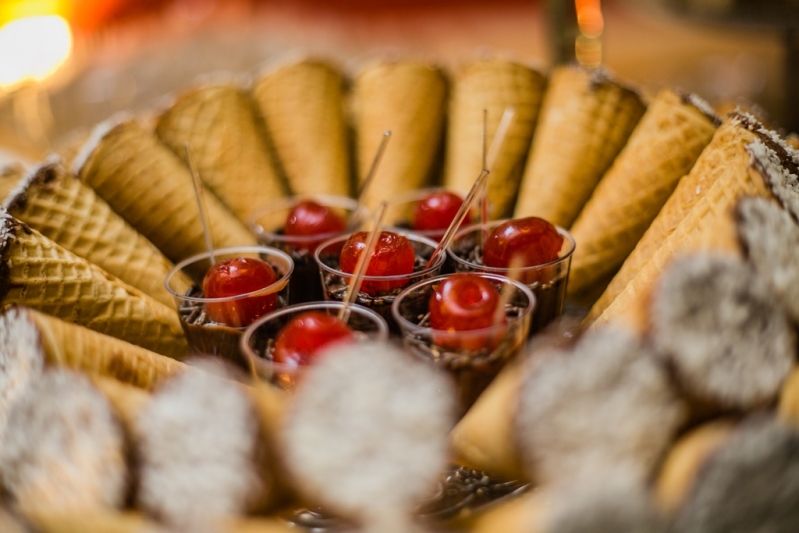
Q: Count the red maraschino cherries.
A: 7